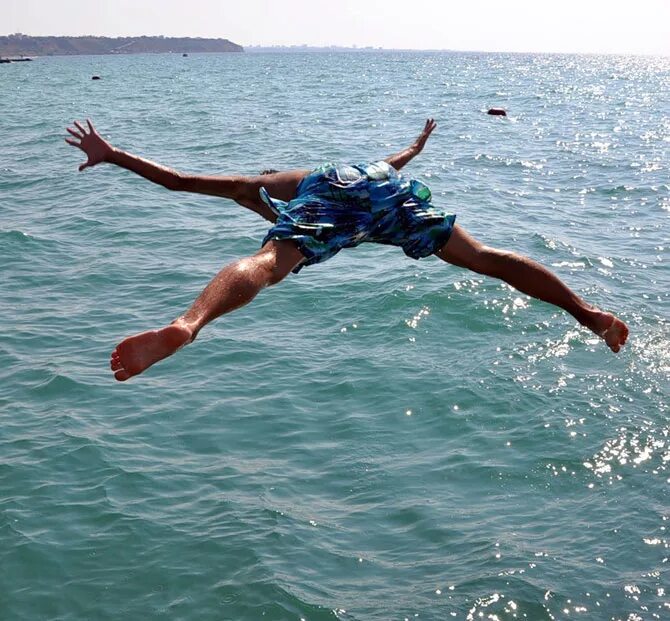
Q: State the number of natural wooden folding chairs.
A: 0